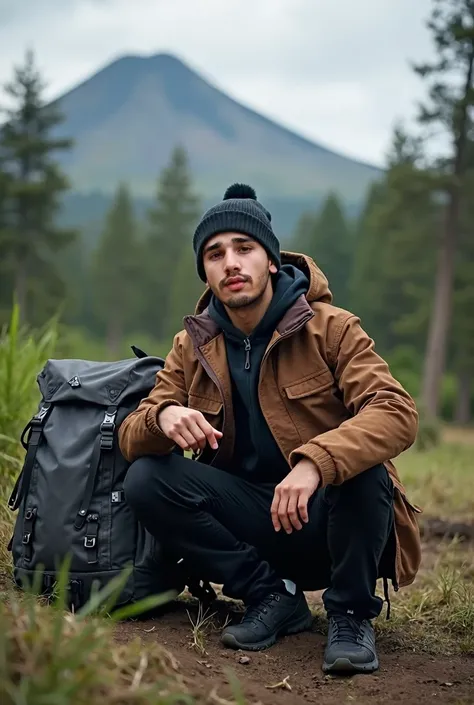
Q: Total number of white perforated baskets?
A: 0